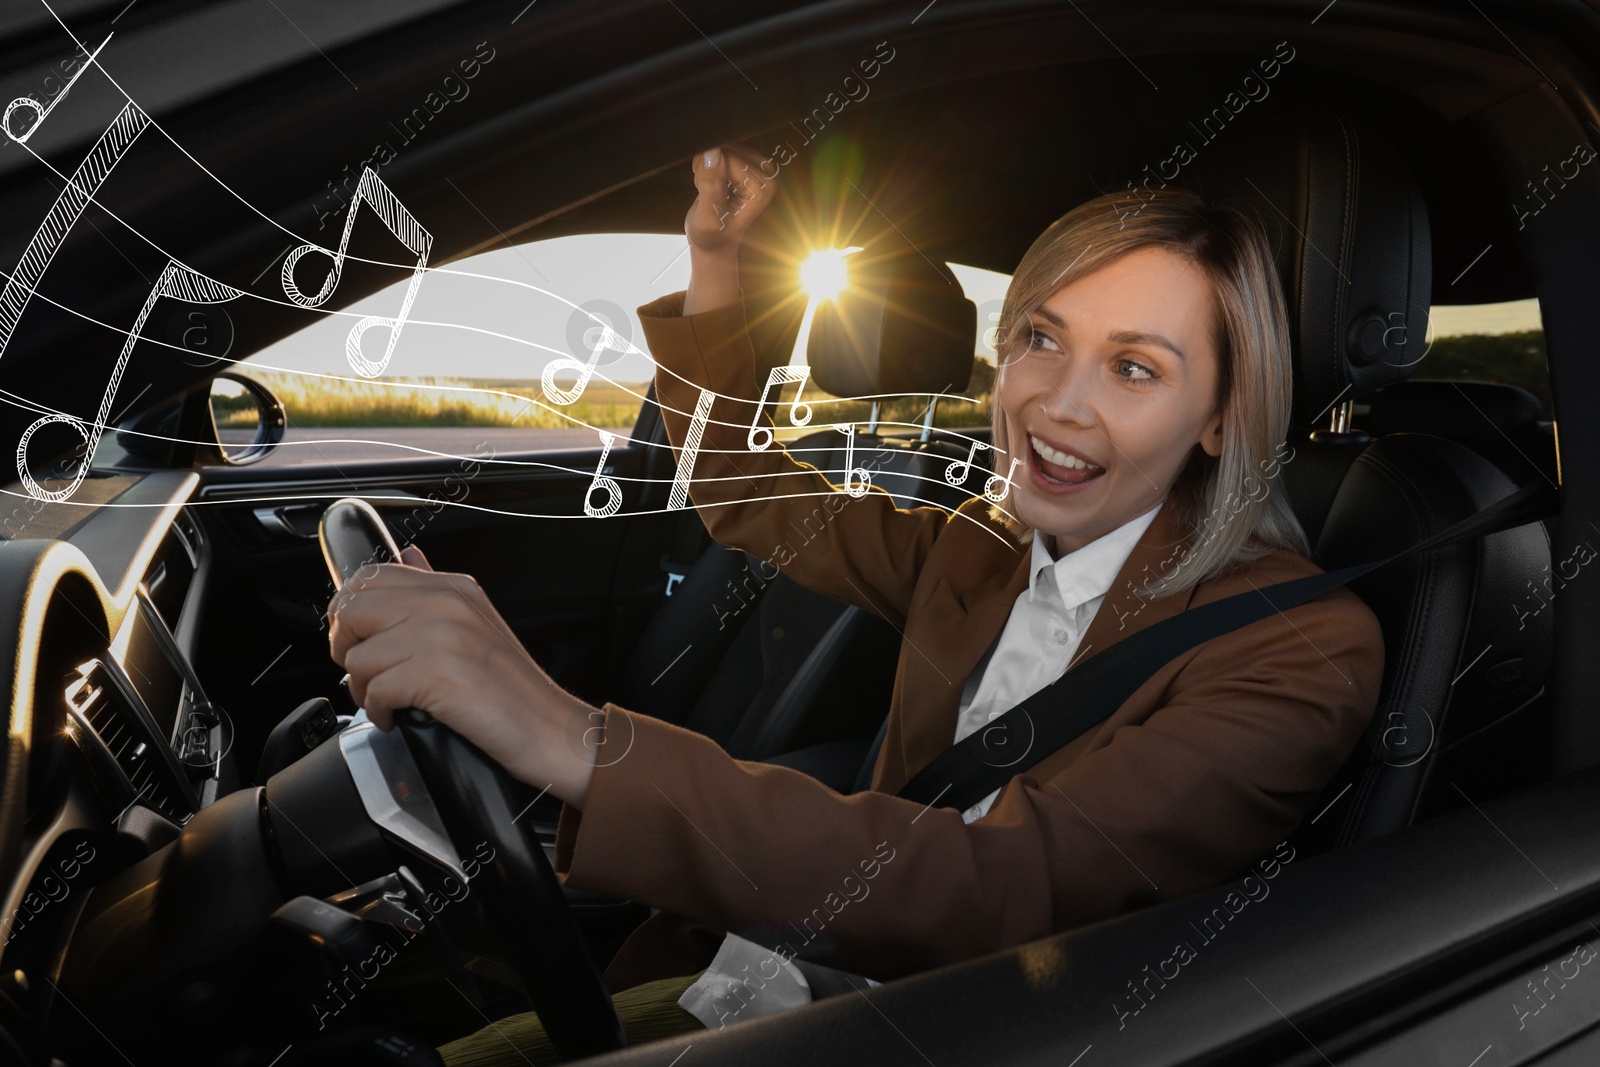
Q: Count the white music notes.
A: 9